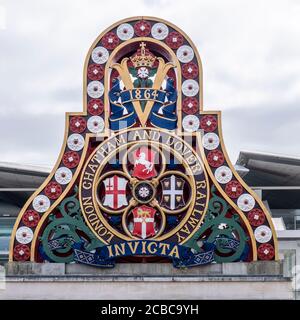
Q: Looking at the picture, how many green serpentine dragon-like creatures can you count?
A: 2